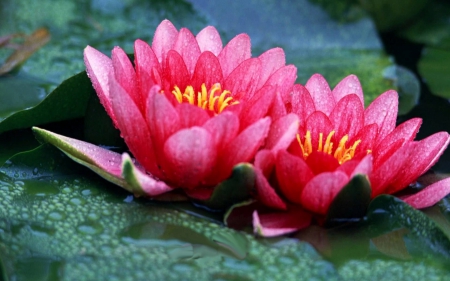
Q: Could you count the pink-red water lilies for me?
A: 2